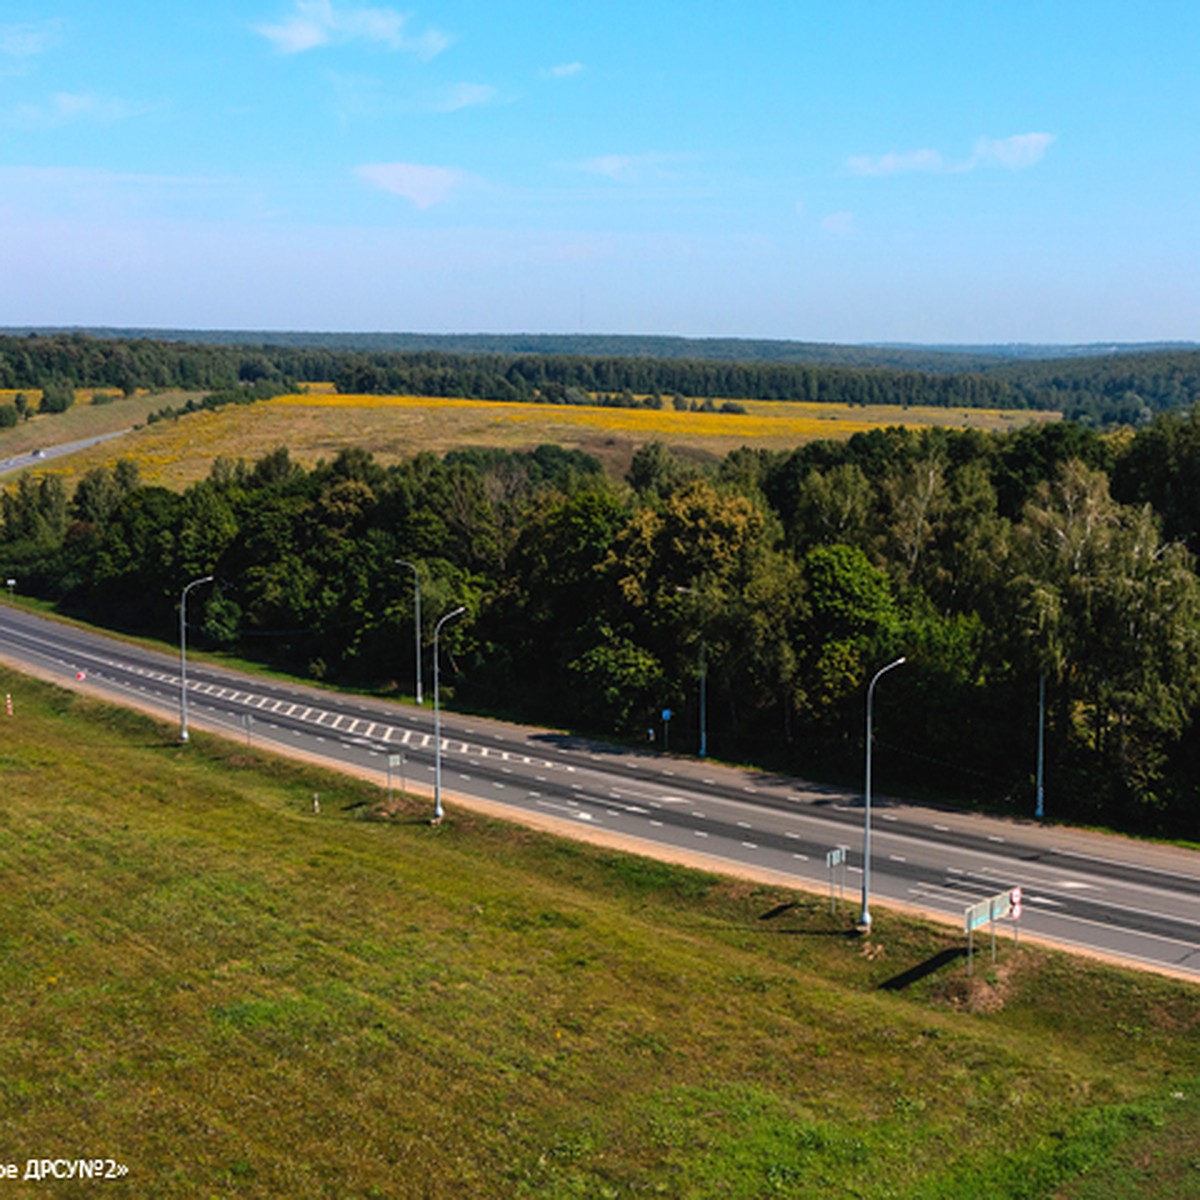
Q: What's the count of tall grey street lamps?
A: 6